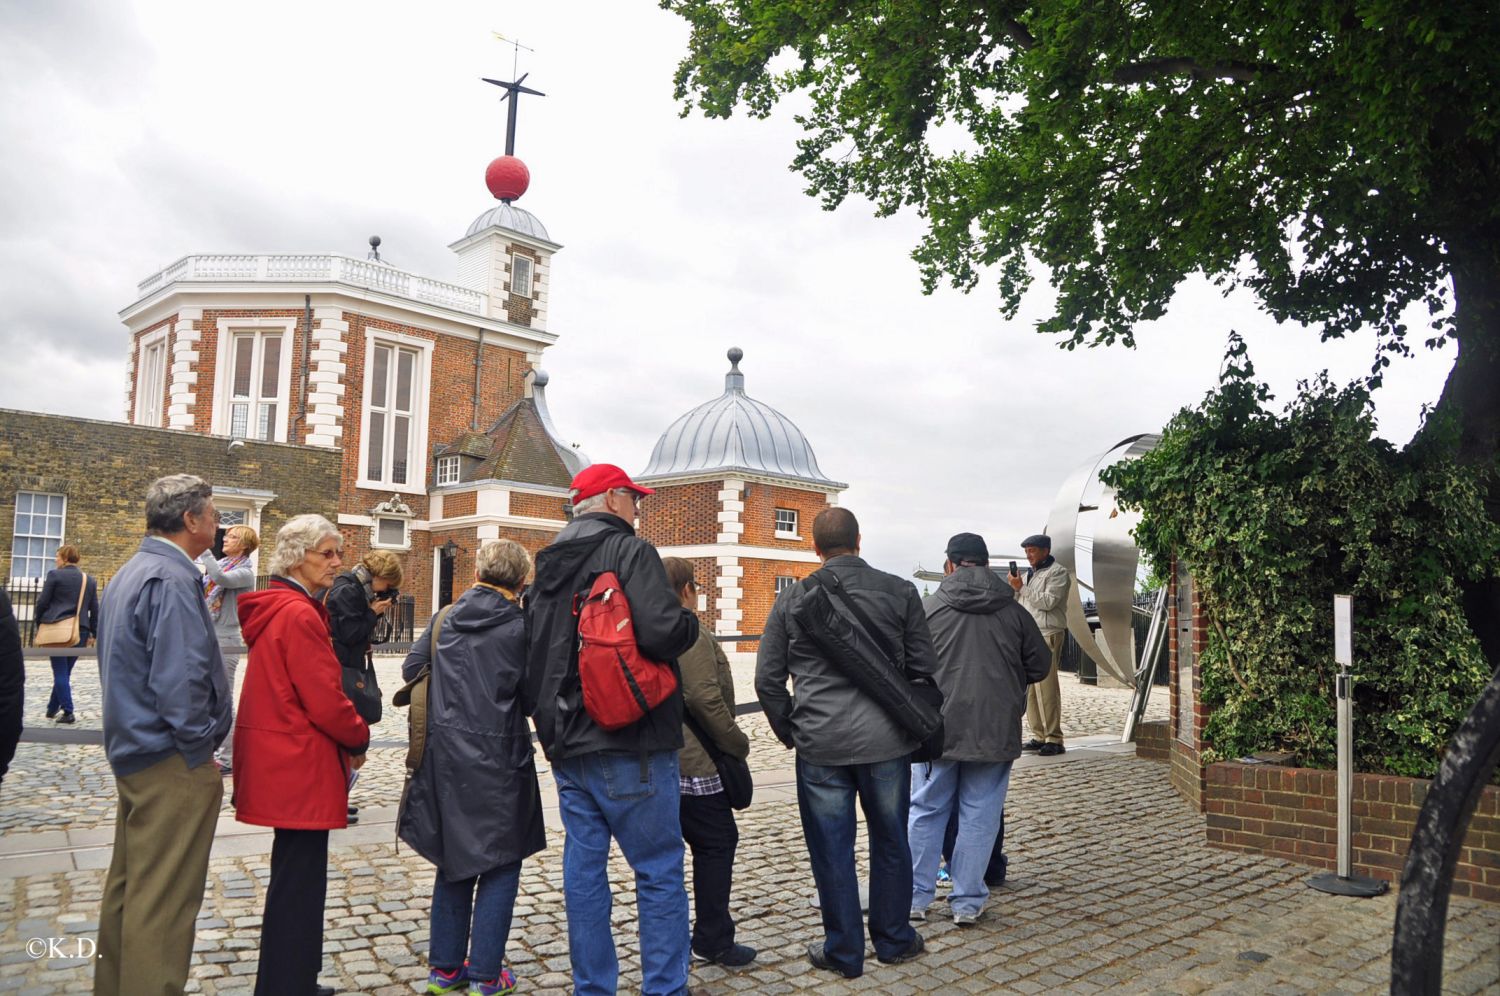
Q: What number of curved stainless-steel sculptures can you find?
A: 1